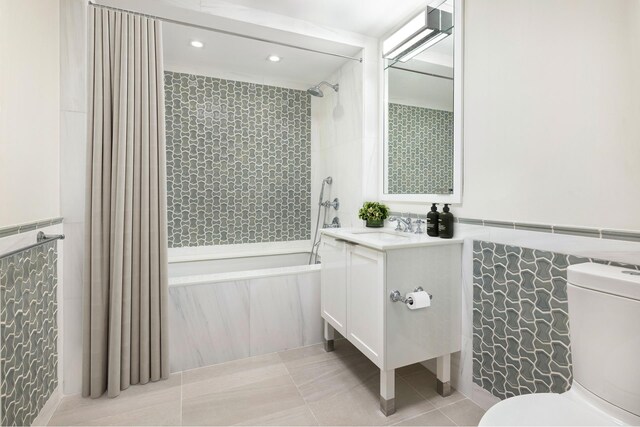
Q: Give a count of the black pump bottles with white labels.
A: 2